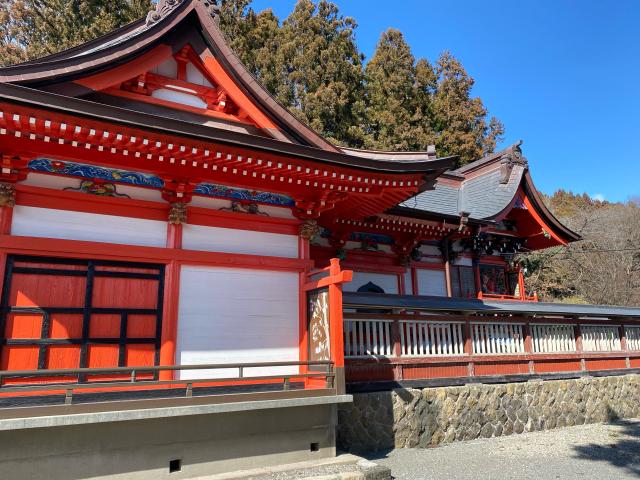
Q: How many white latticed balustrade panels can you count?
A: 6